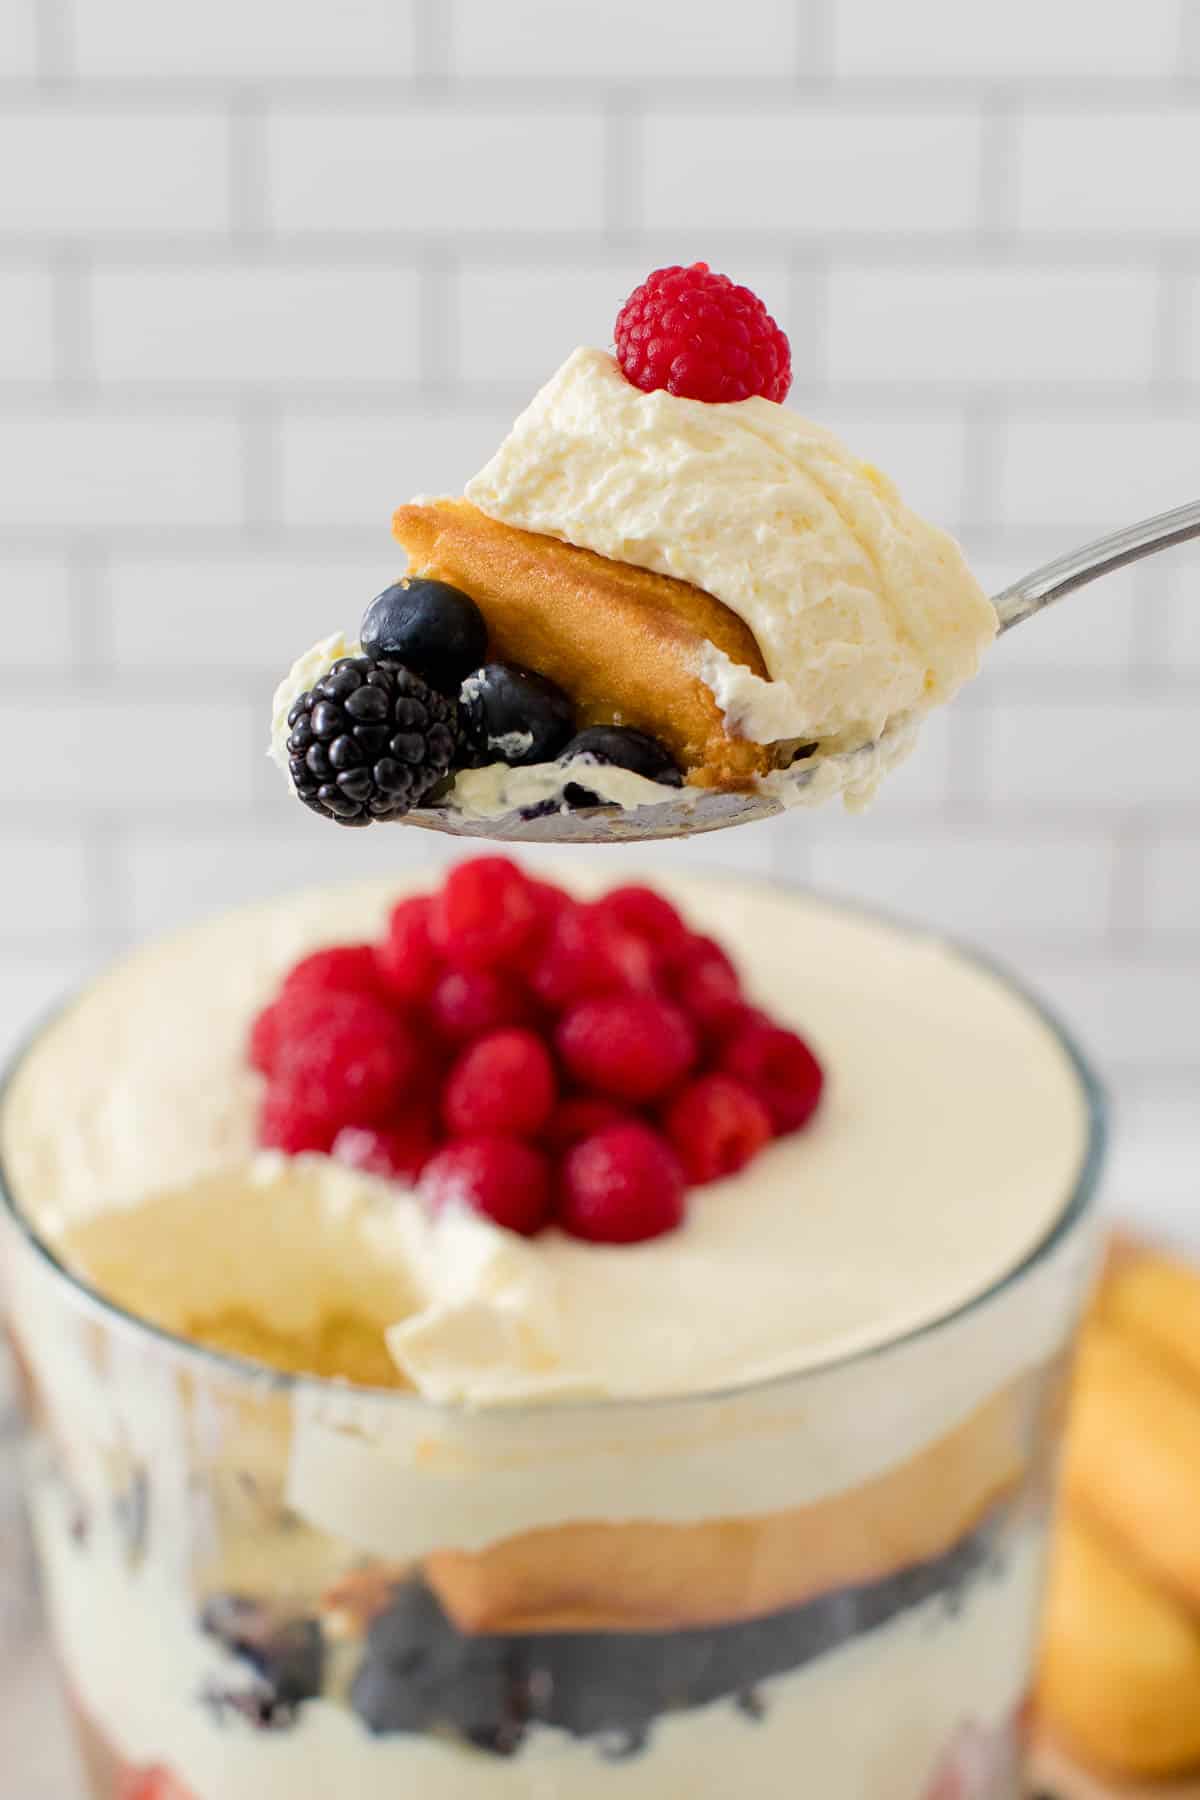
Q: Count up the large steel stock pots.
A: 0